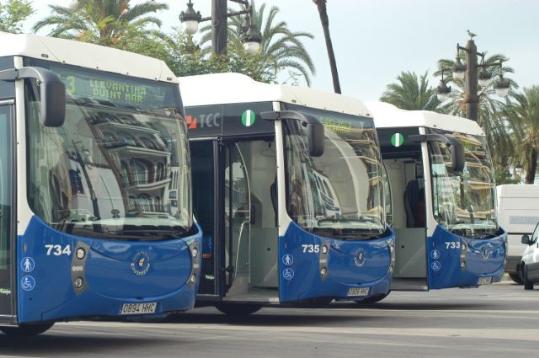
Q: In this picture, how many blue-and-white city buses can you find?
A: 3